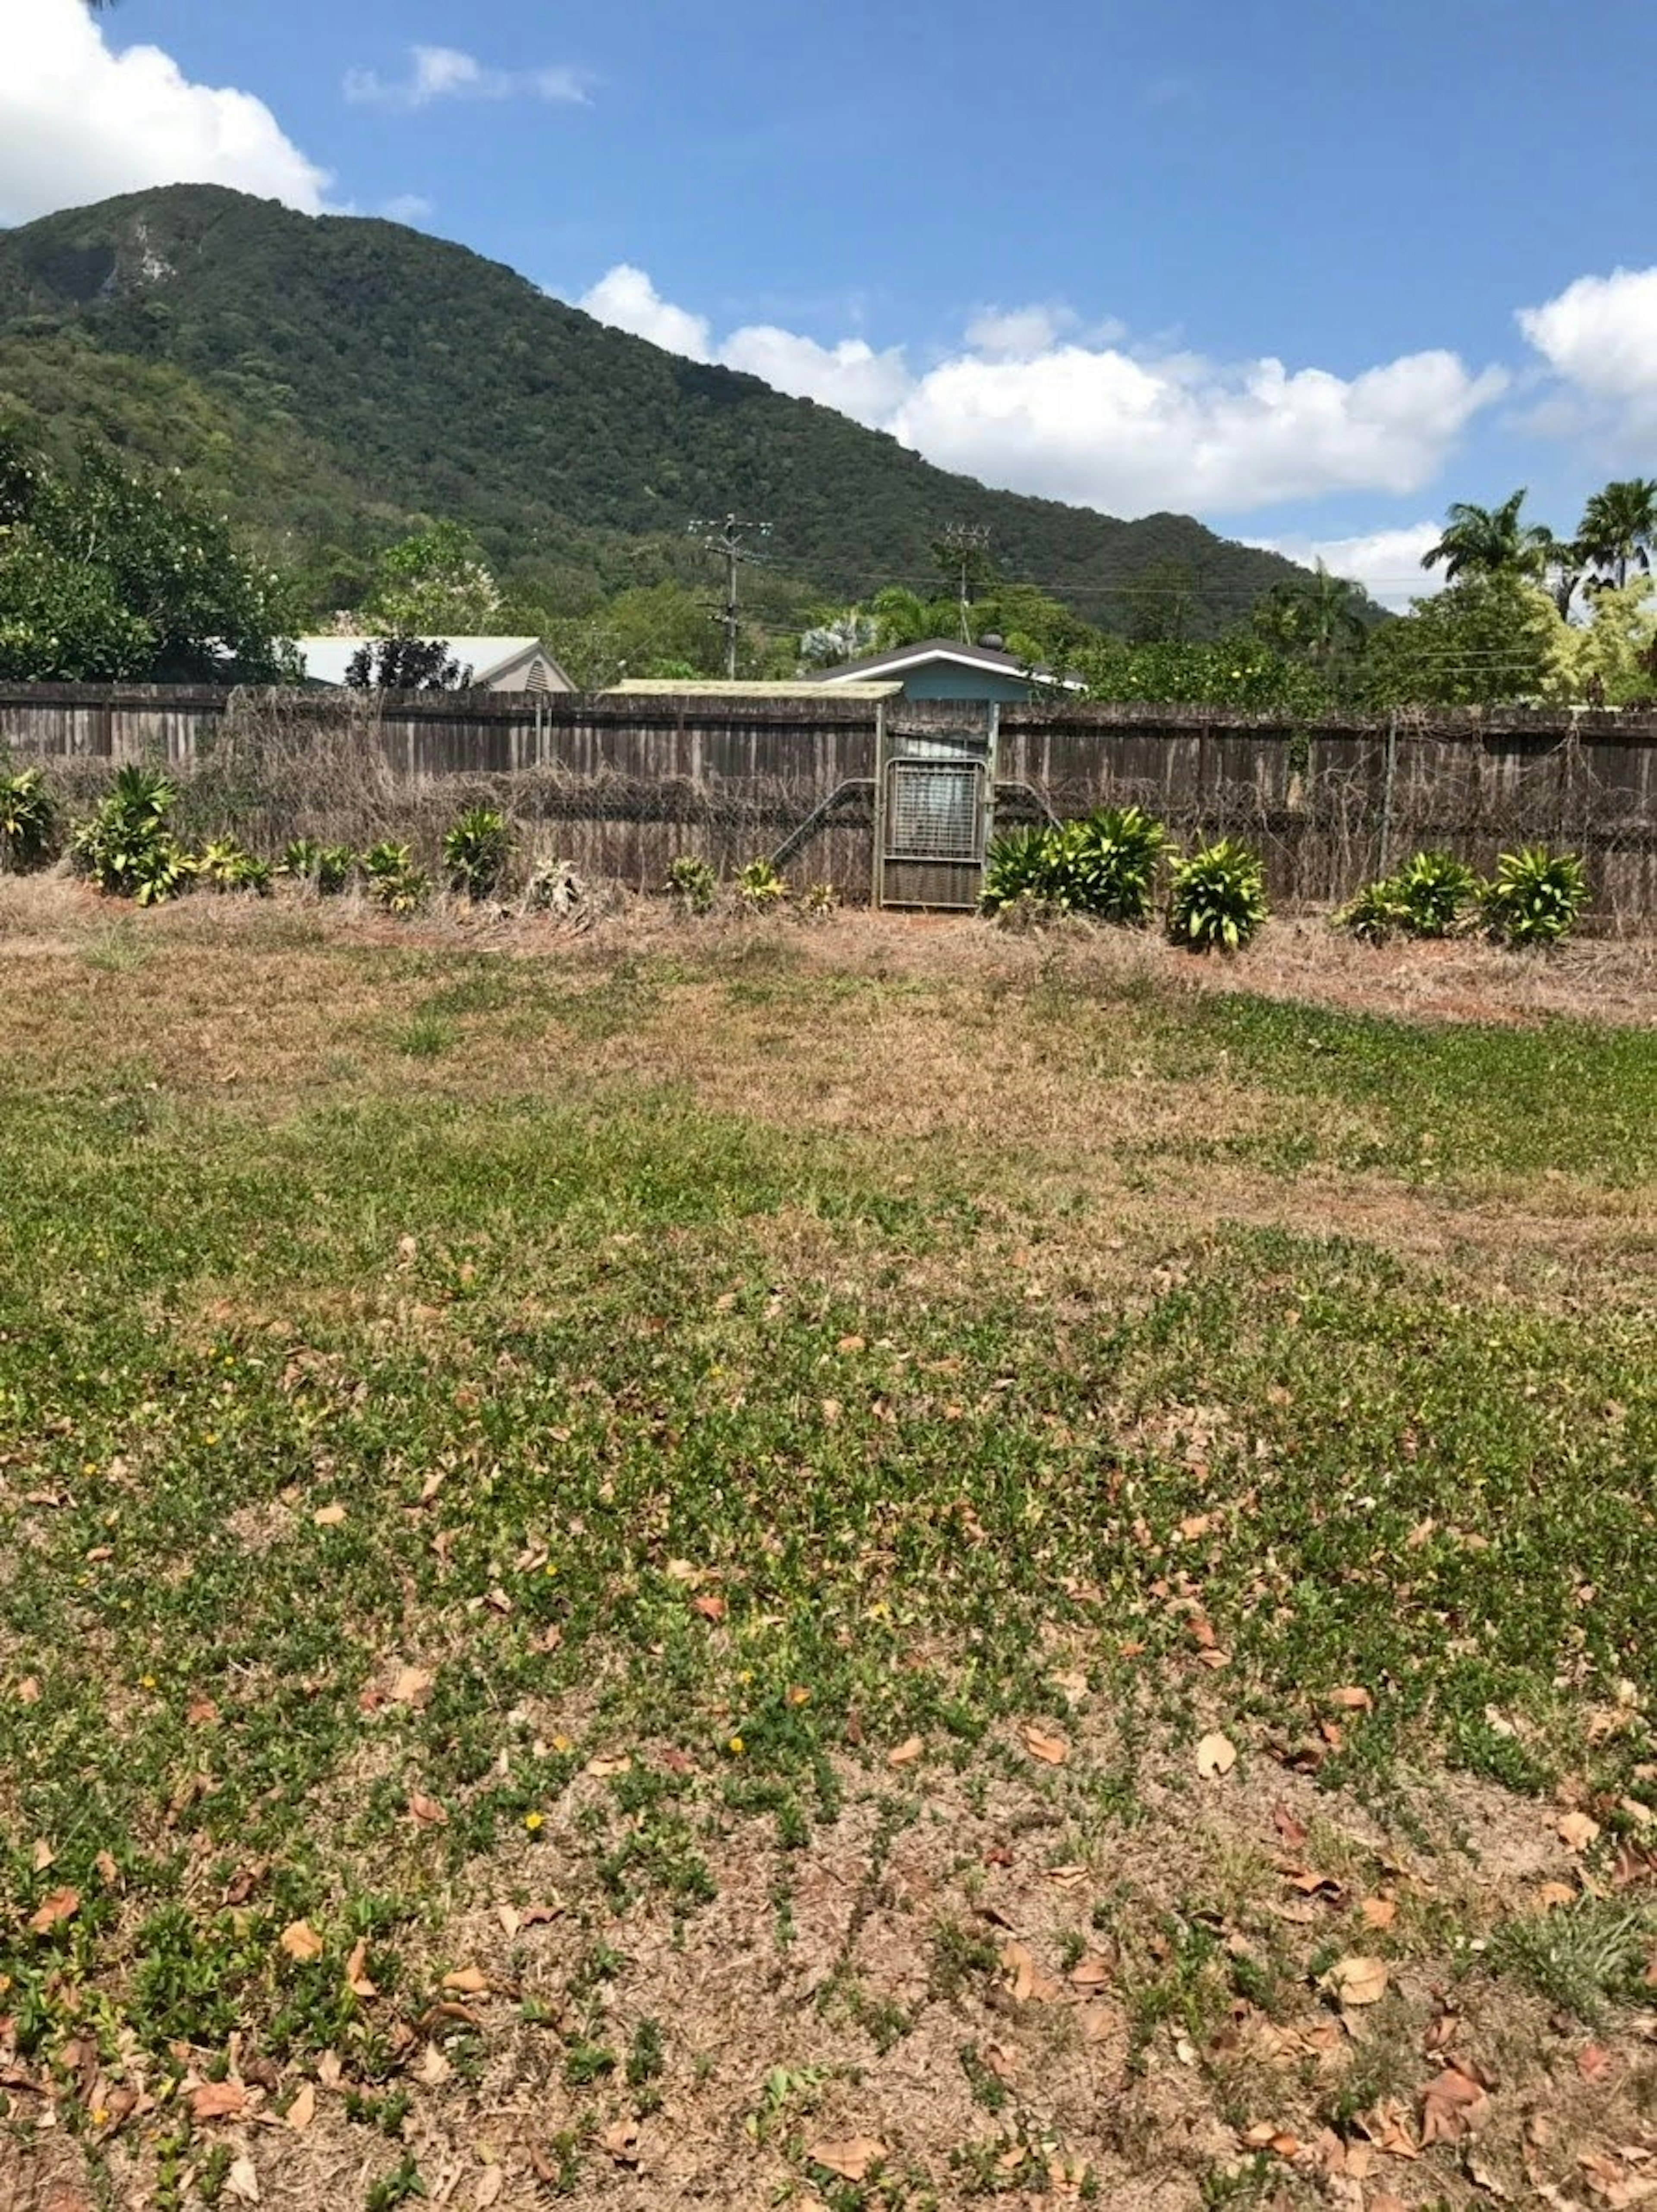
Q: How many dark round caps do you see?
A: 1